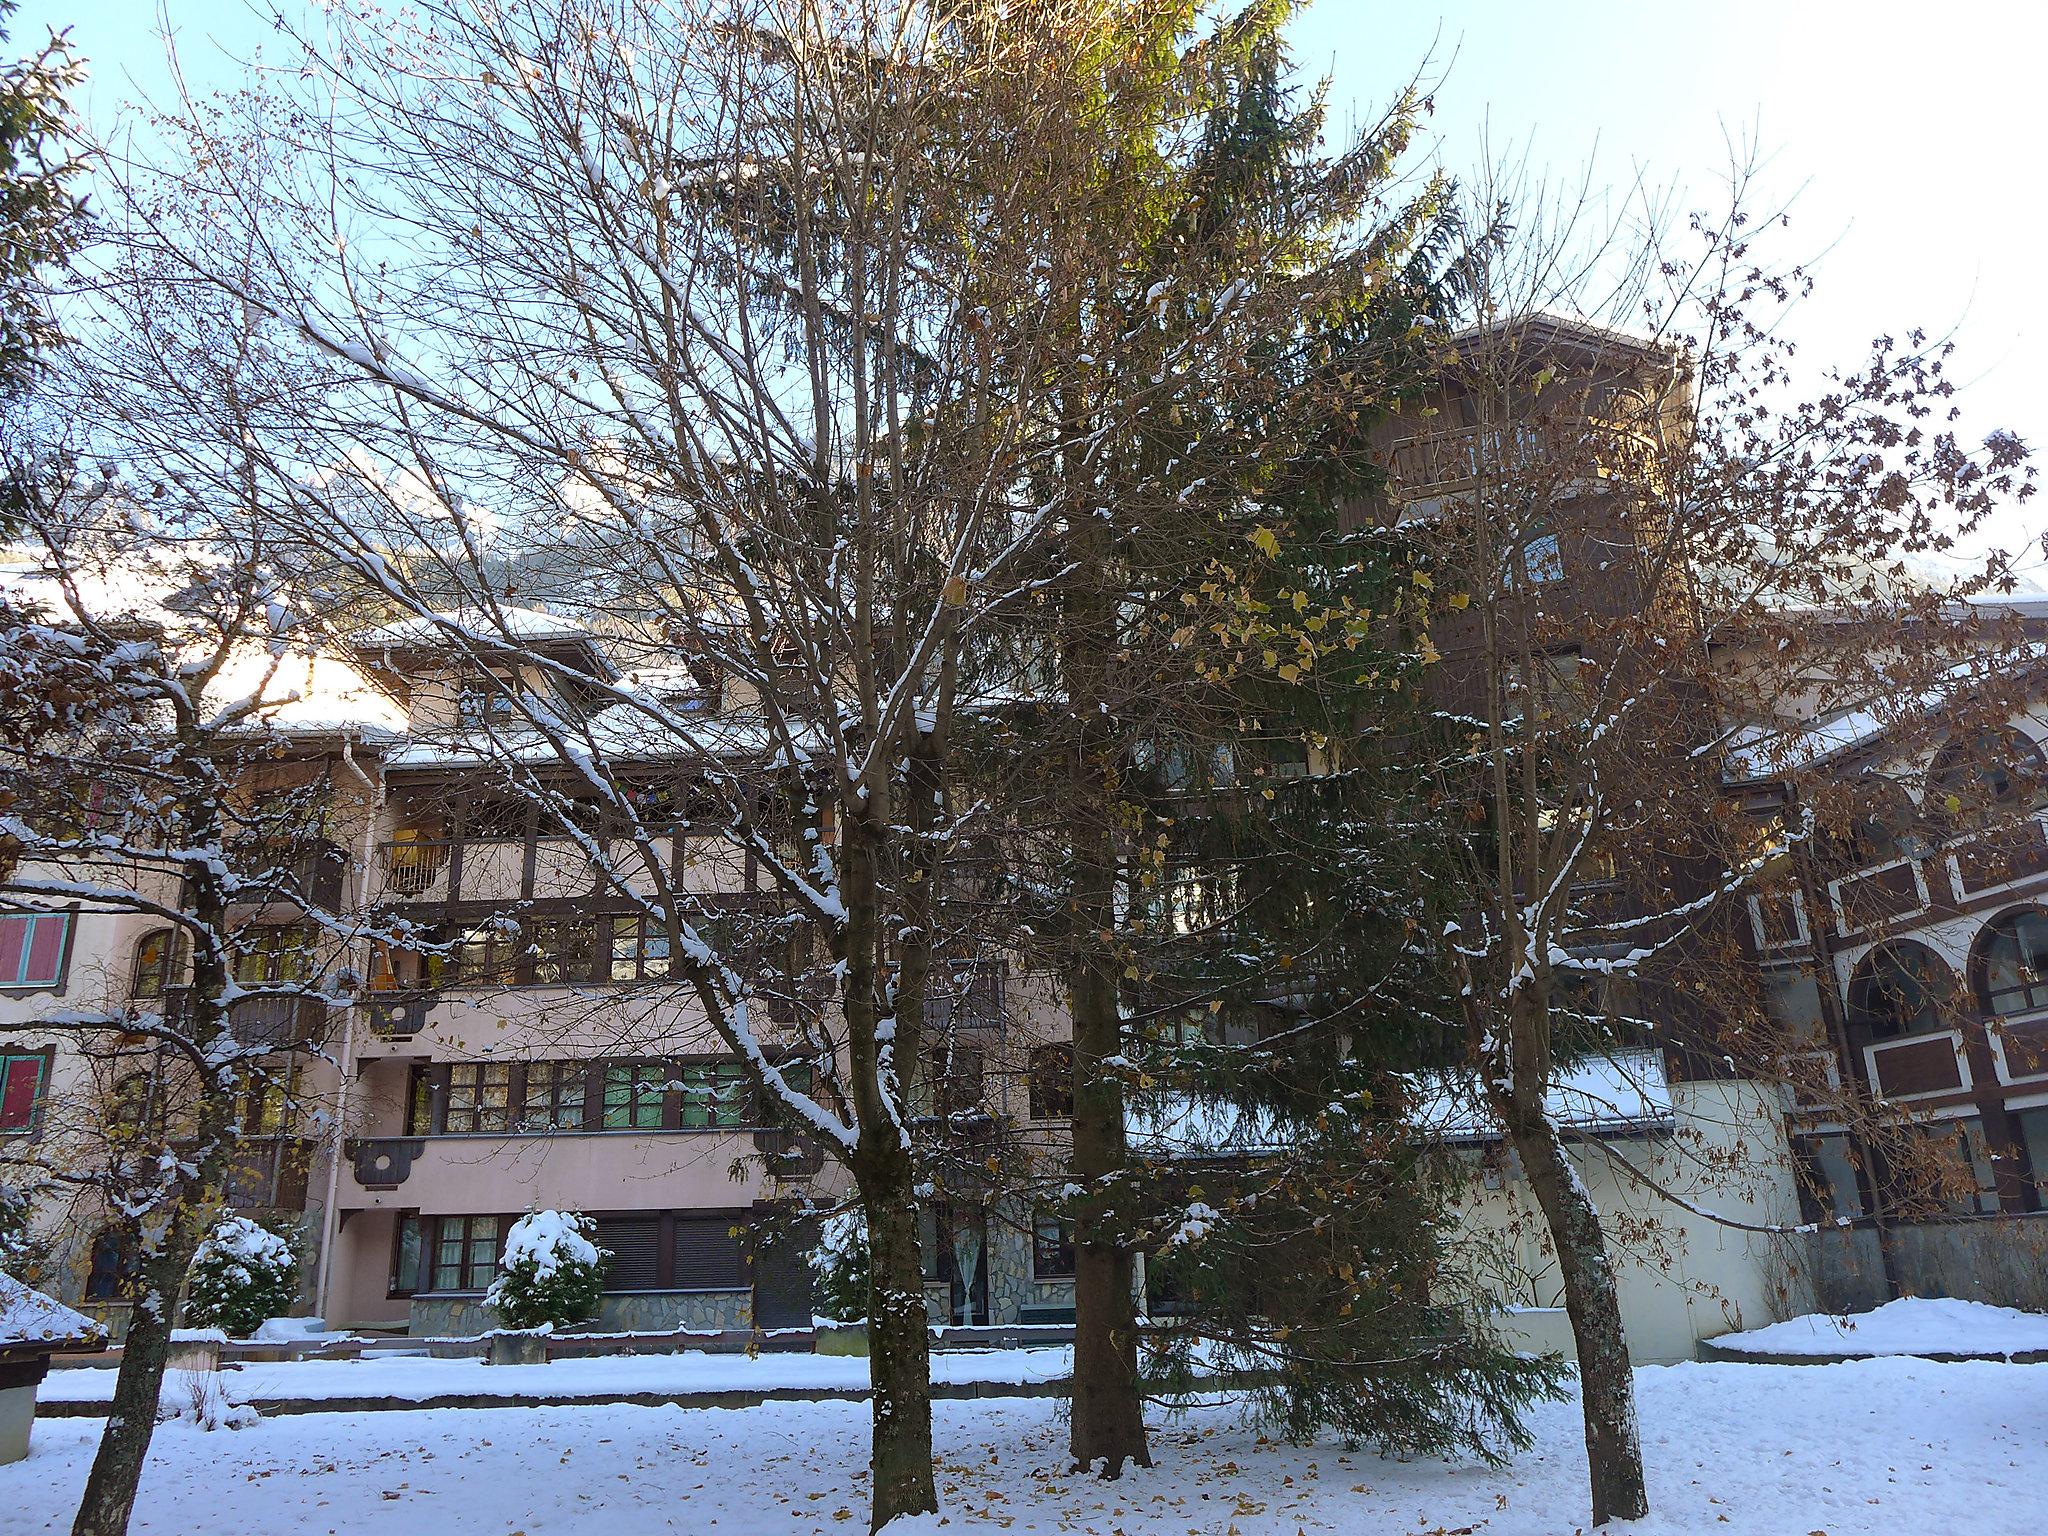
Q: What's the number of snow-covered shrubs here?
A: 3